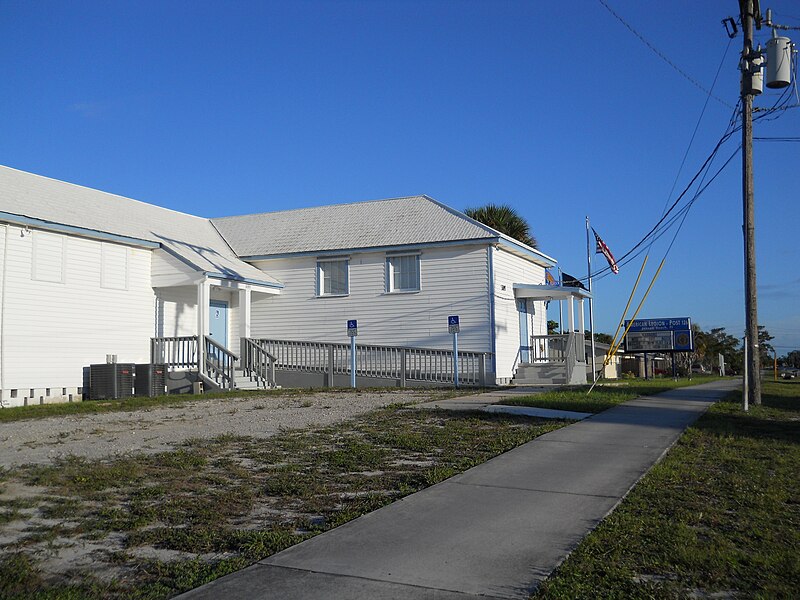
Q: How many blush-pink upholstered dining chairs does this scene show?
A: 0